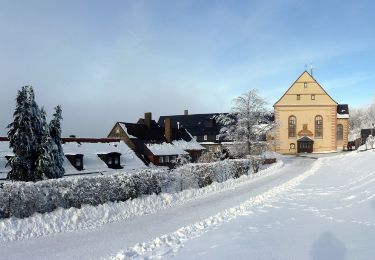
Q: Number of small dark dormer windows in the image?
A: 2